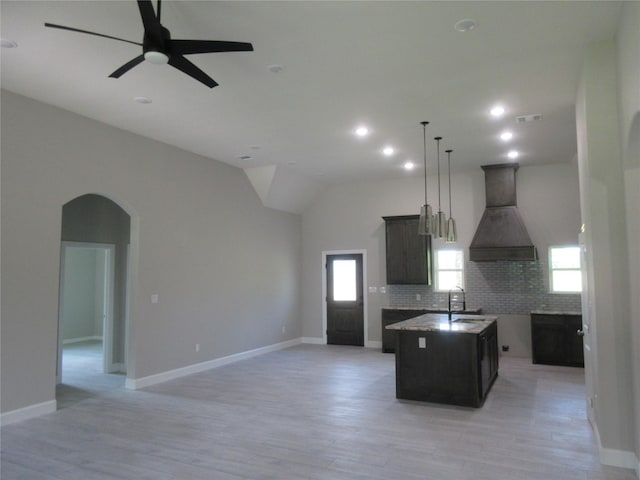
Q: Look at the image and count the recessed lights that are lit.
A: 6